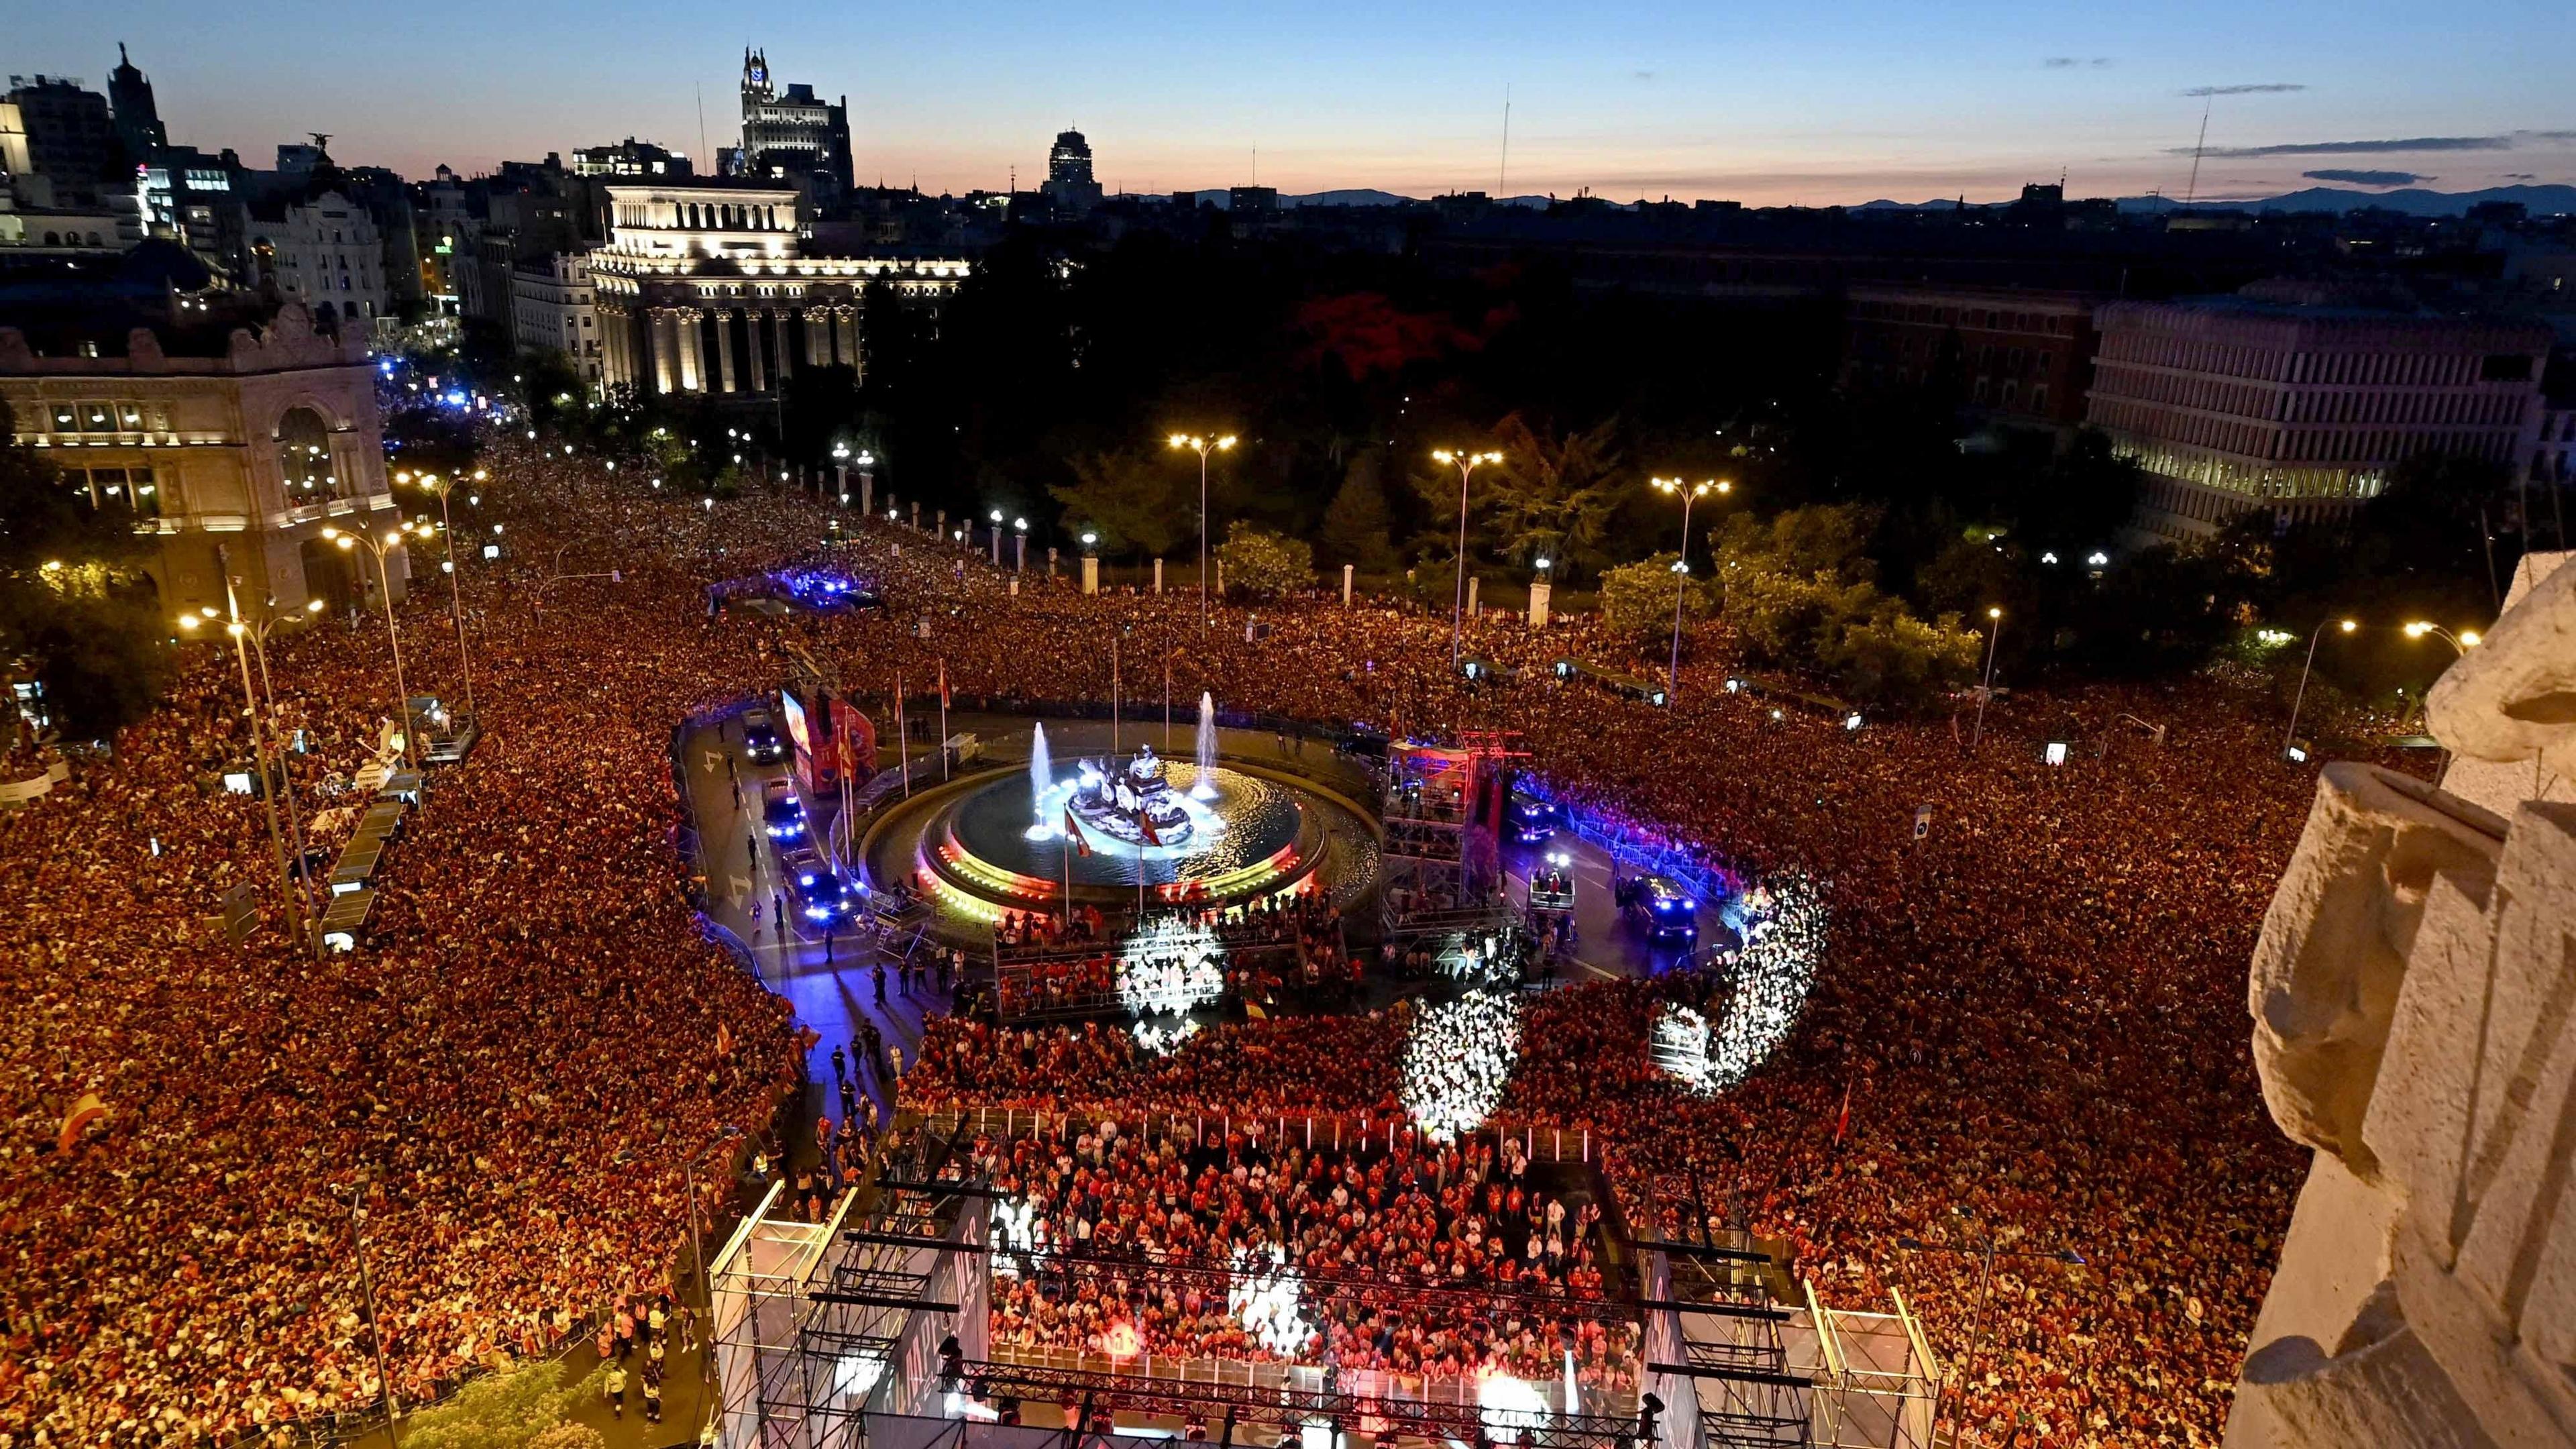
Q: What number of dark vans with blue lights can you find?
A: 5